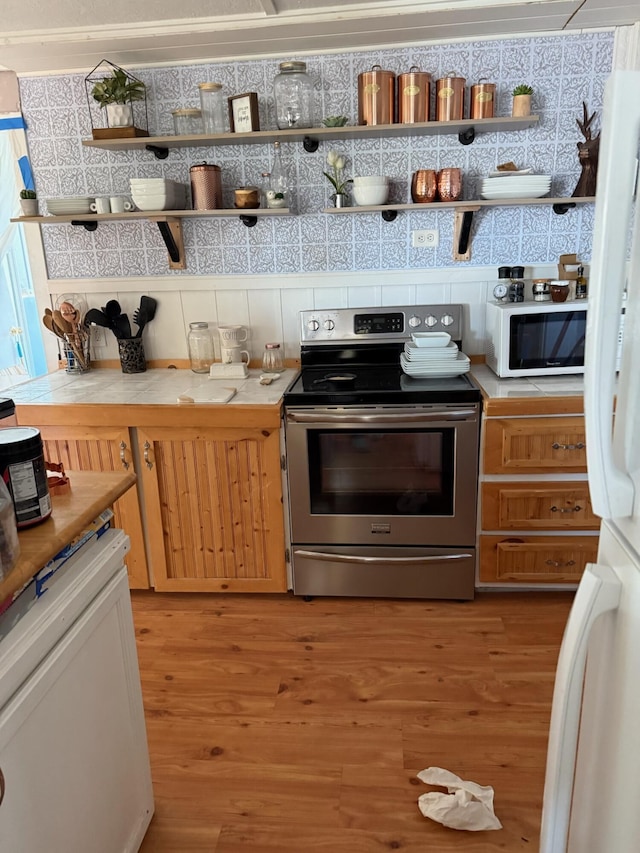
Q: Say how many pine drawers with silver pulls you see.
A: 3